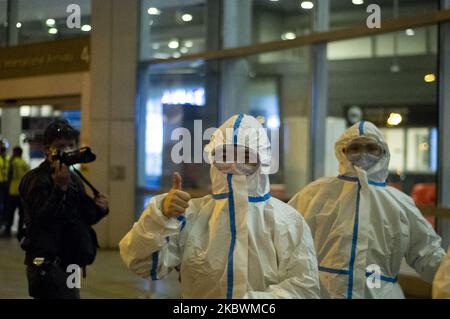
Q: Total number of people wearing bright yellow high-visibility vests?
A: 2